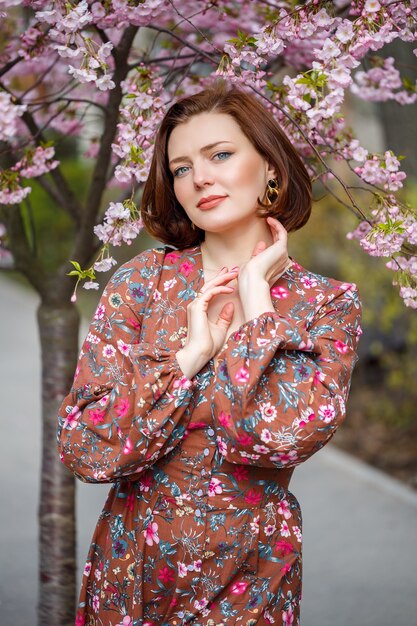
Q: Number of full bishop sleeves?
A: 2